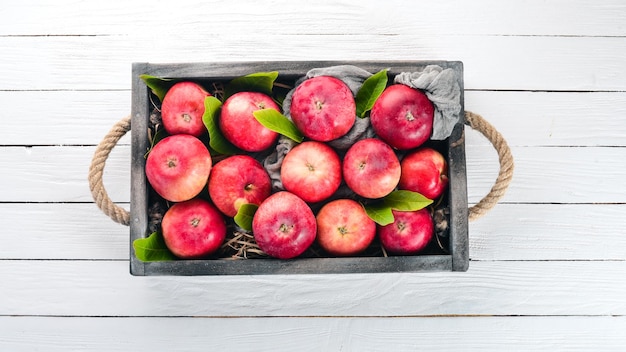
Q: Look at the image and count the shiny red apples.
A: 13